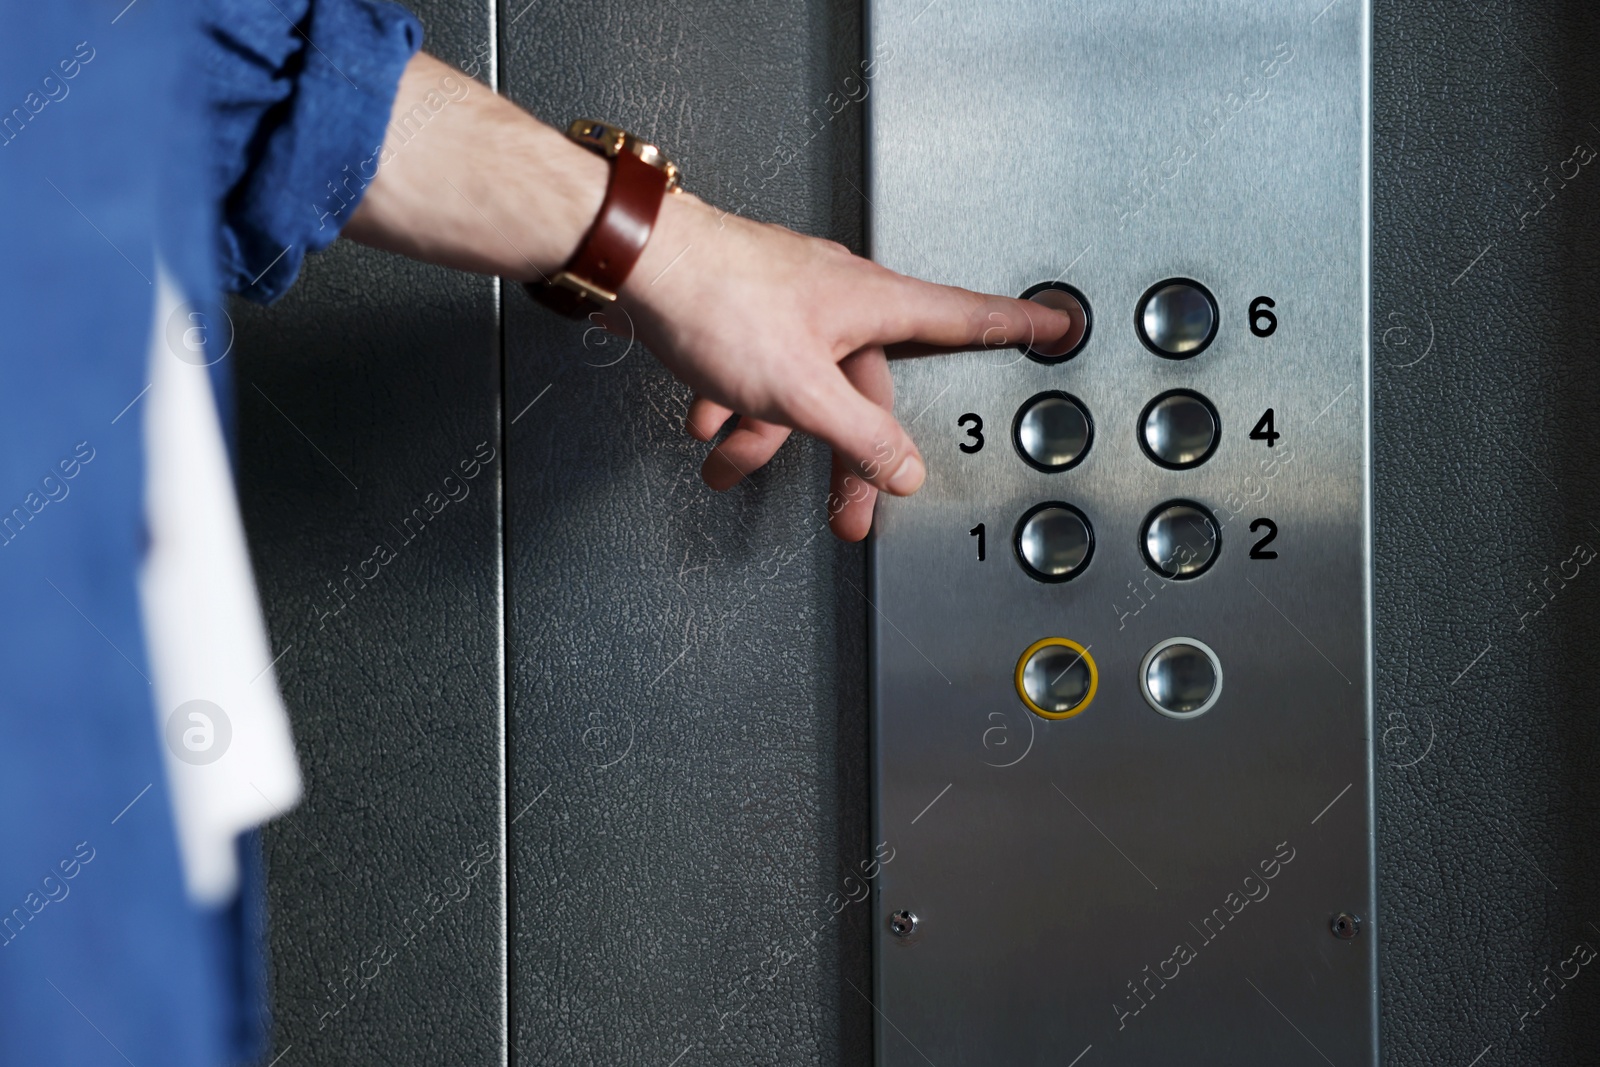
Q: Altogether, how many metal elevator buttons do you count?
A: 8